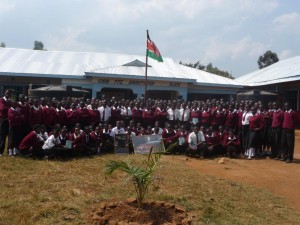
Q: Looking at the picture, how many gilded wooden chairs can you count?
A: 0